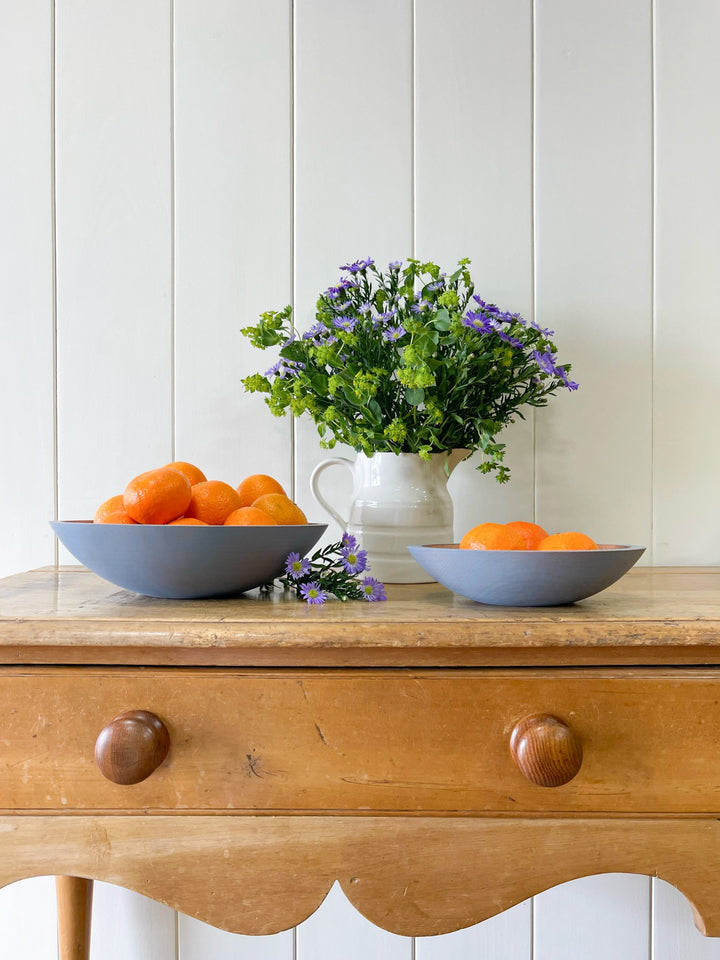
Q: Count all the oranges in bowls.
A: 12